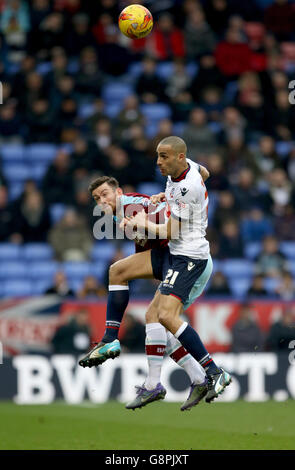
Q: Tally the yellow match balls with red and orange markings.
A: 1